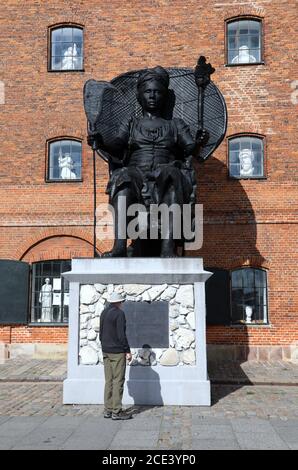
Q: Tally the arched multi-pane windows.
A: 6